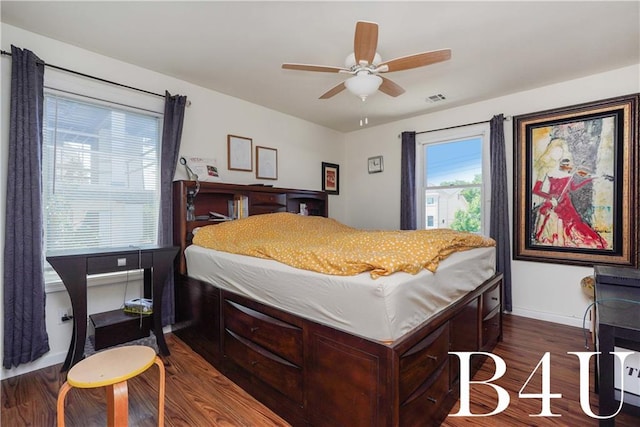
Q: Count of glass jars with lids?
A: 0